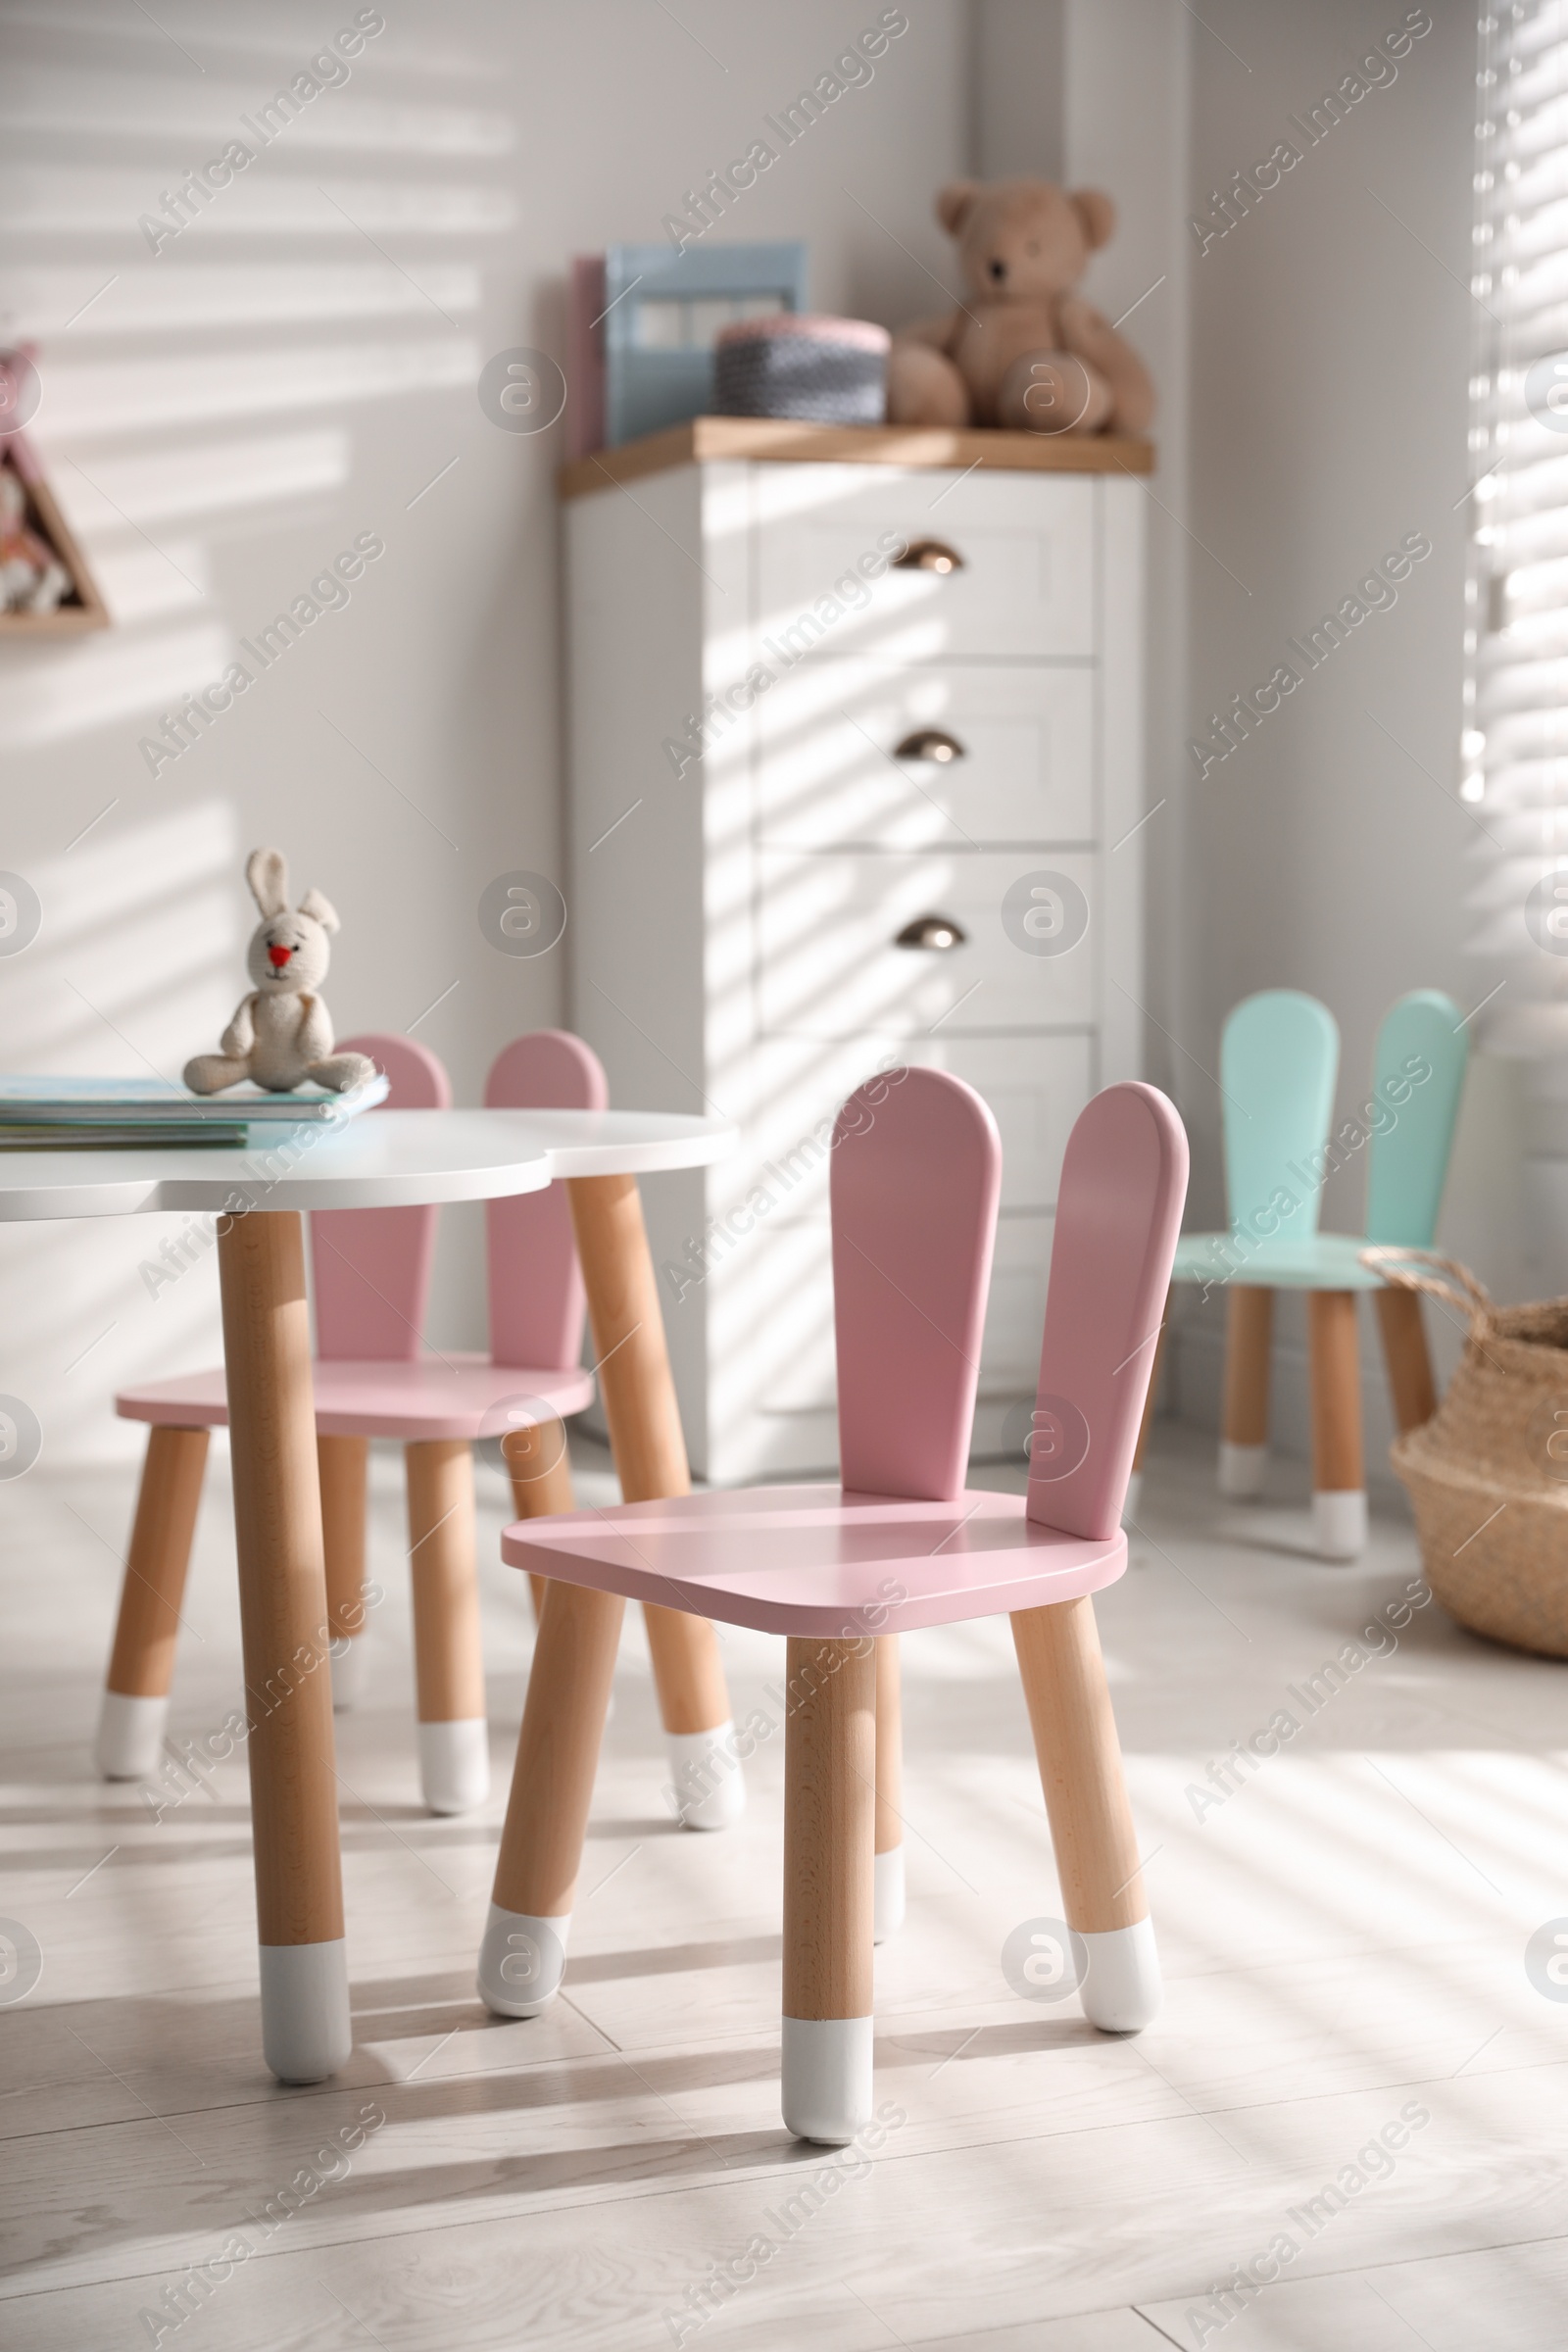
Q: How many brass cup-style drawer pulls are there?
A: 3